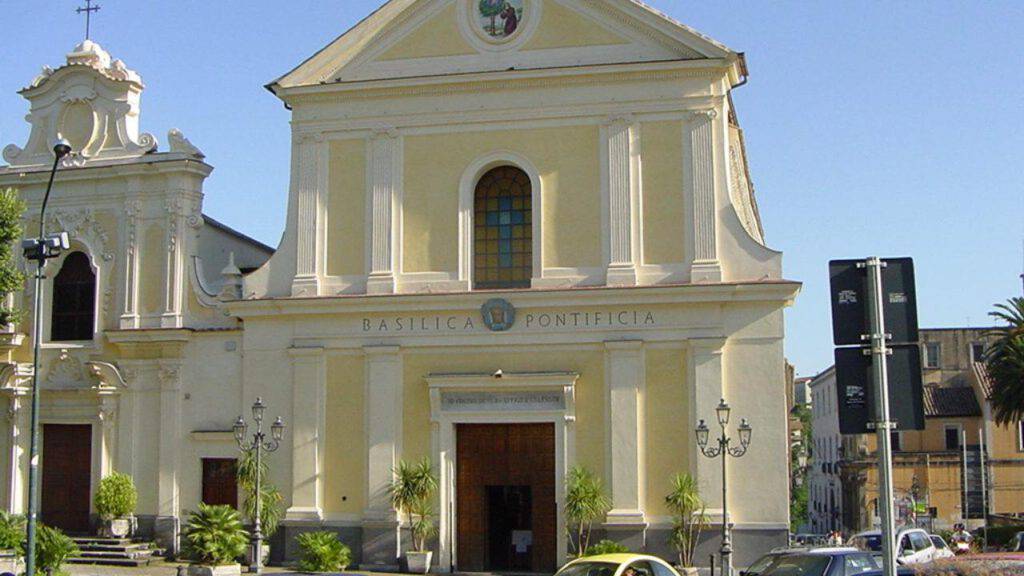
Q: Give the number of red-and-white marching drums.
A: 0